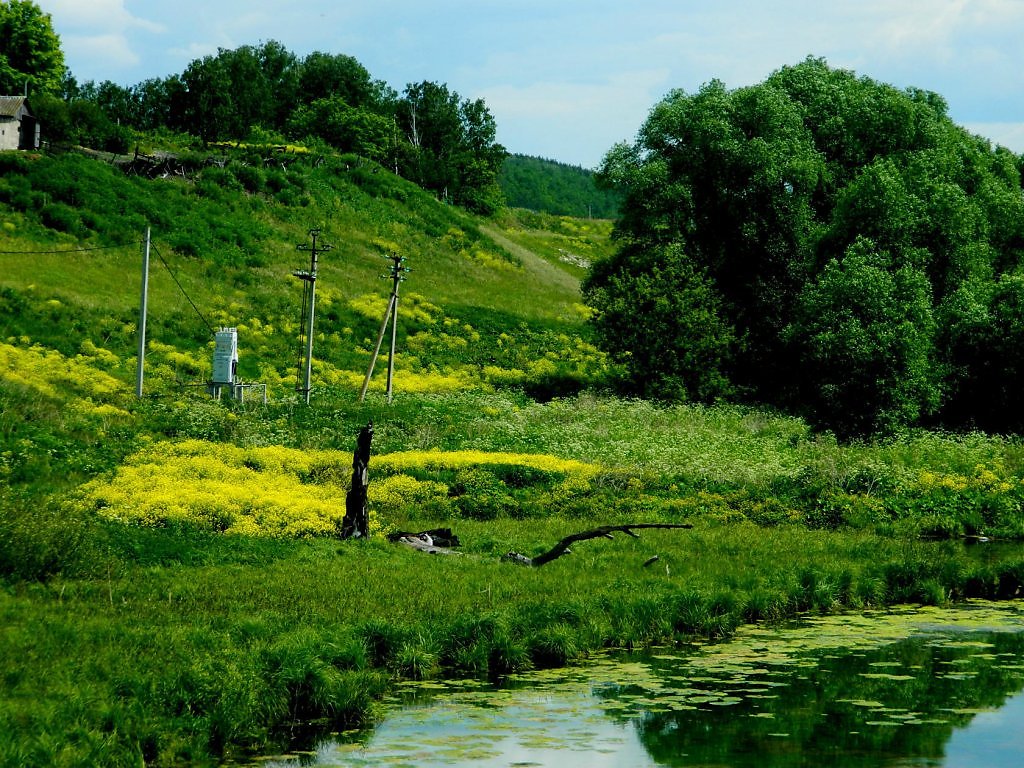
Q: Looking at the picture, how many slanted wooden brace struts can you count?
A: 1